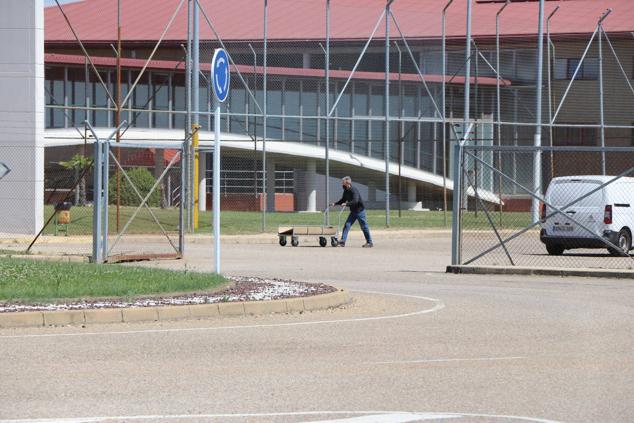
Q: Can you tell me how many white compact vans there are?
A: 1